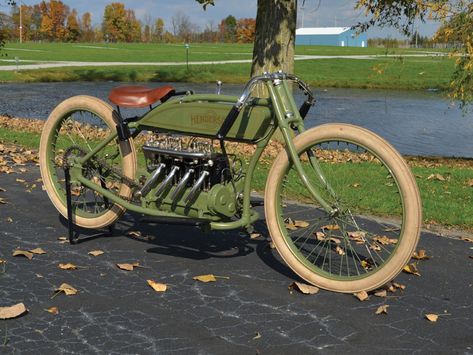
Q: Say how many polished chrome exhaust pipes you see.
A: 4